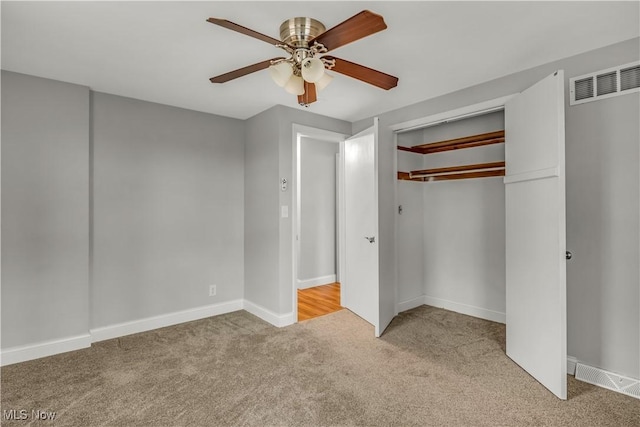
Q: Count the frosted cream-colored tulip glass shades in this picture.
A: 4